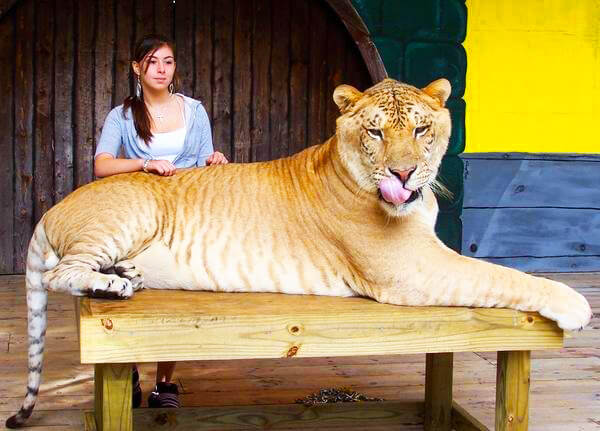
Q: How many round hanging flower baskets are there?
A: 0